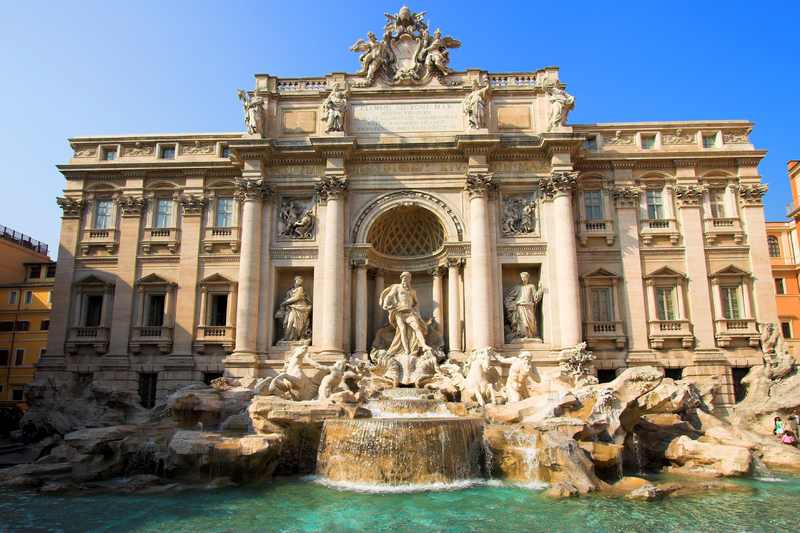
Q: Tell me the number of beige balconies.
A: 12